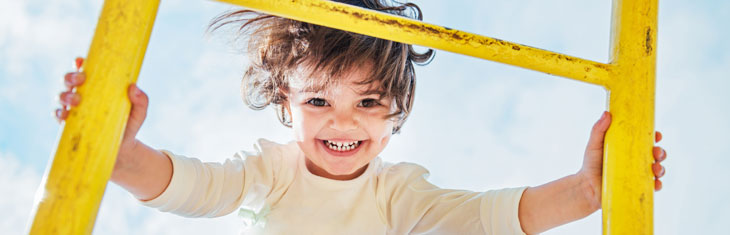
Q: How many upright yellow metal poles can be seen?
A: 2